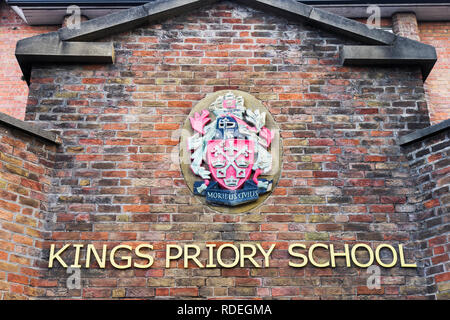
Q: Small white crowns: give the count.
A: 3